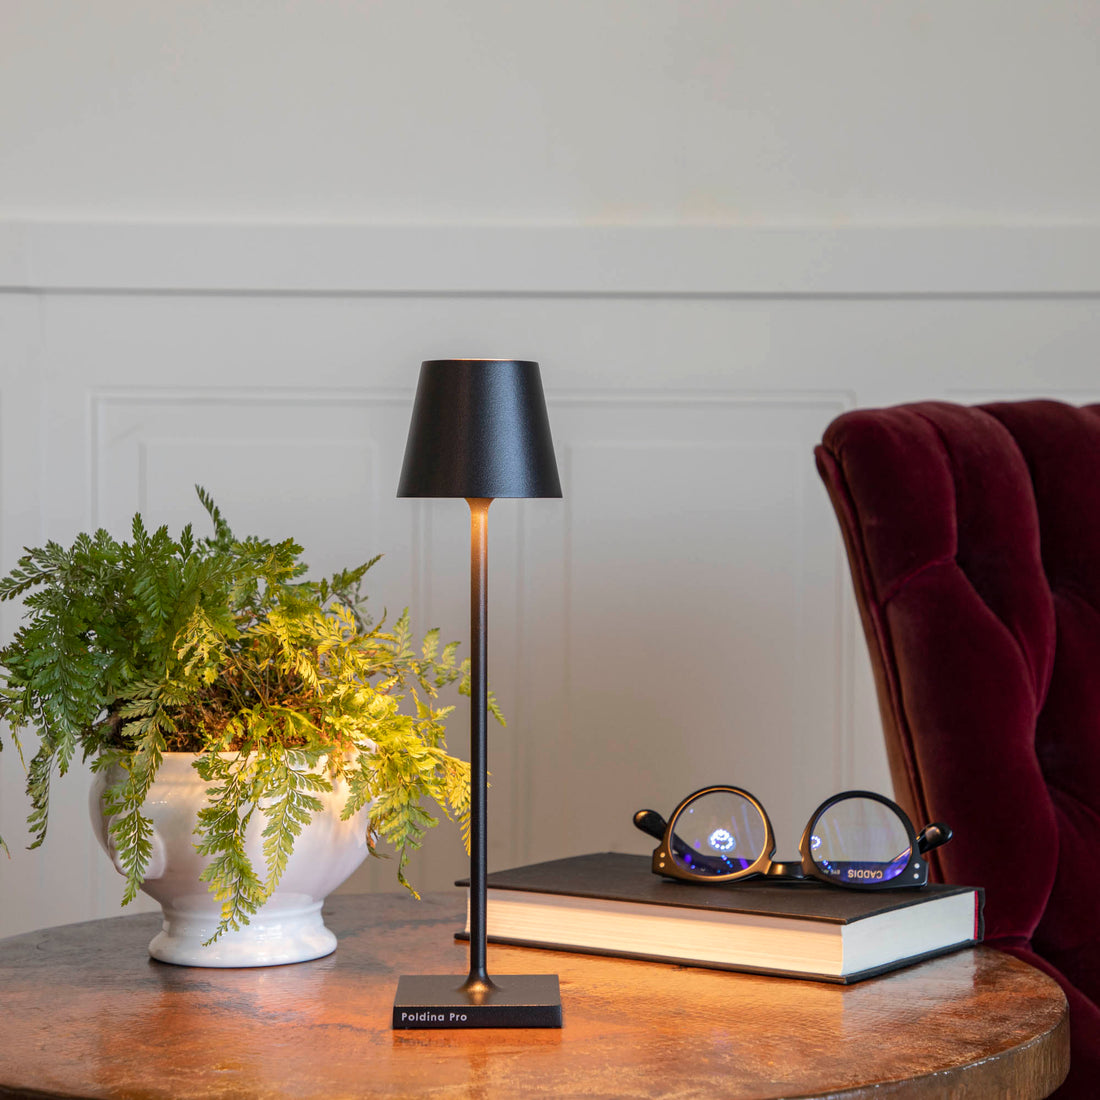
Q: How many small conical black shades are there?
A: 1